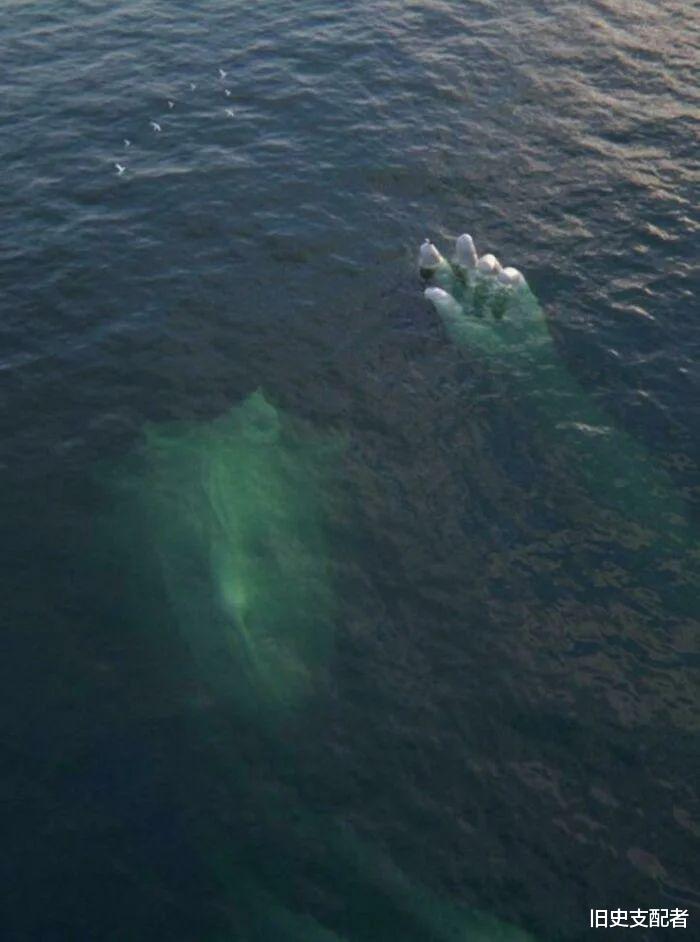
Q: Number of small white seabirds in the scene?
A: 8